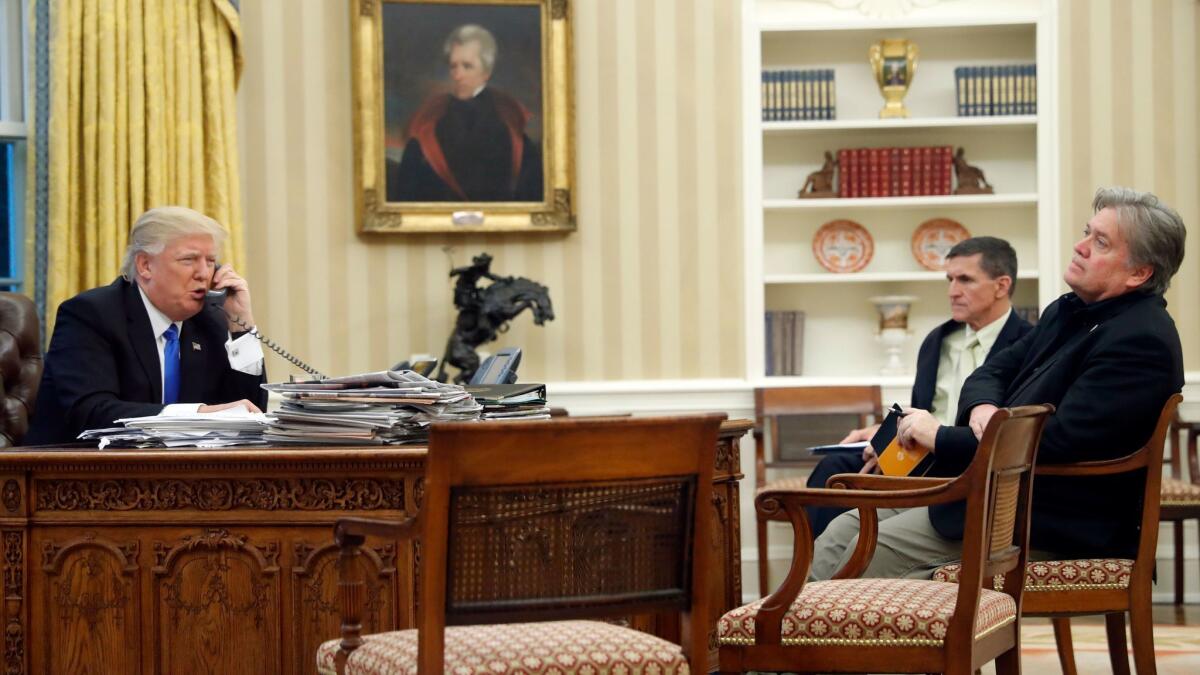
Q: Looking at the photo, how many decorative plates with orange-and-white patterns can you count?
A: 2